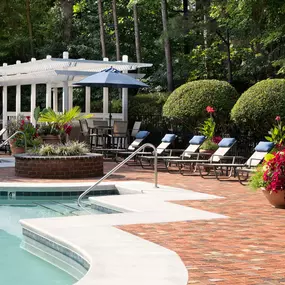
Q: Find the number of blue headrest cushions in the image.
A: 5